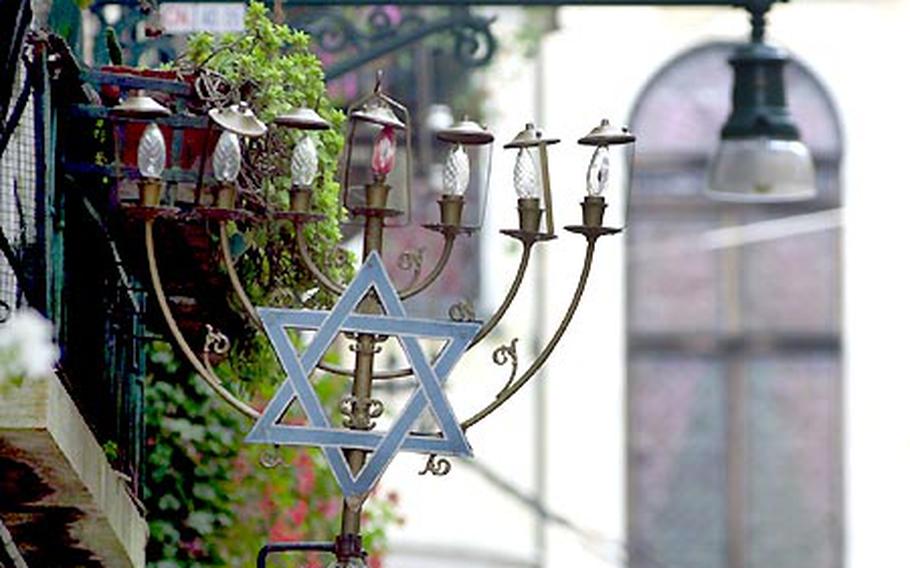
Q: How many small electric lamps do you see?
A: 7